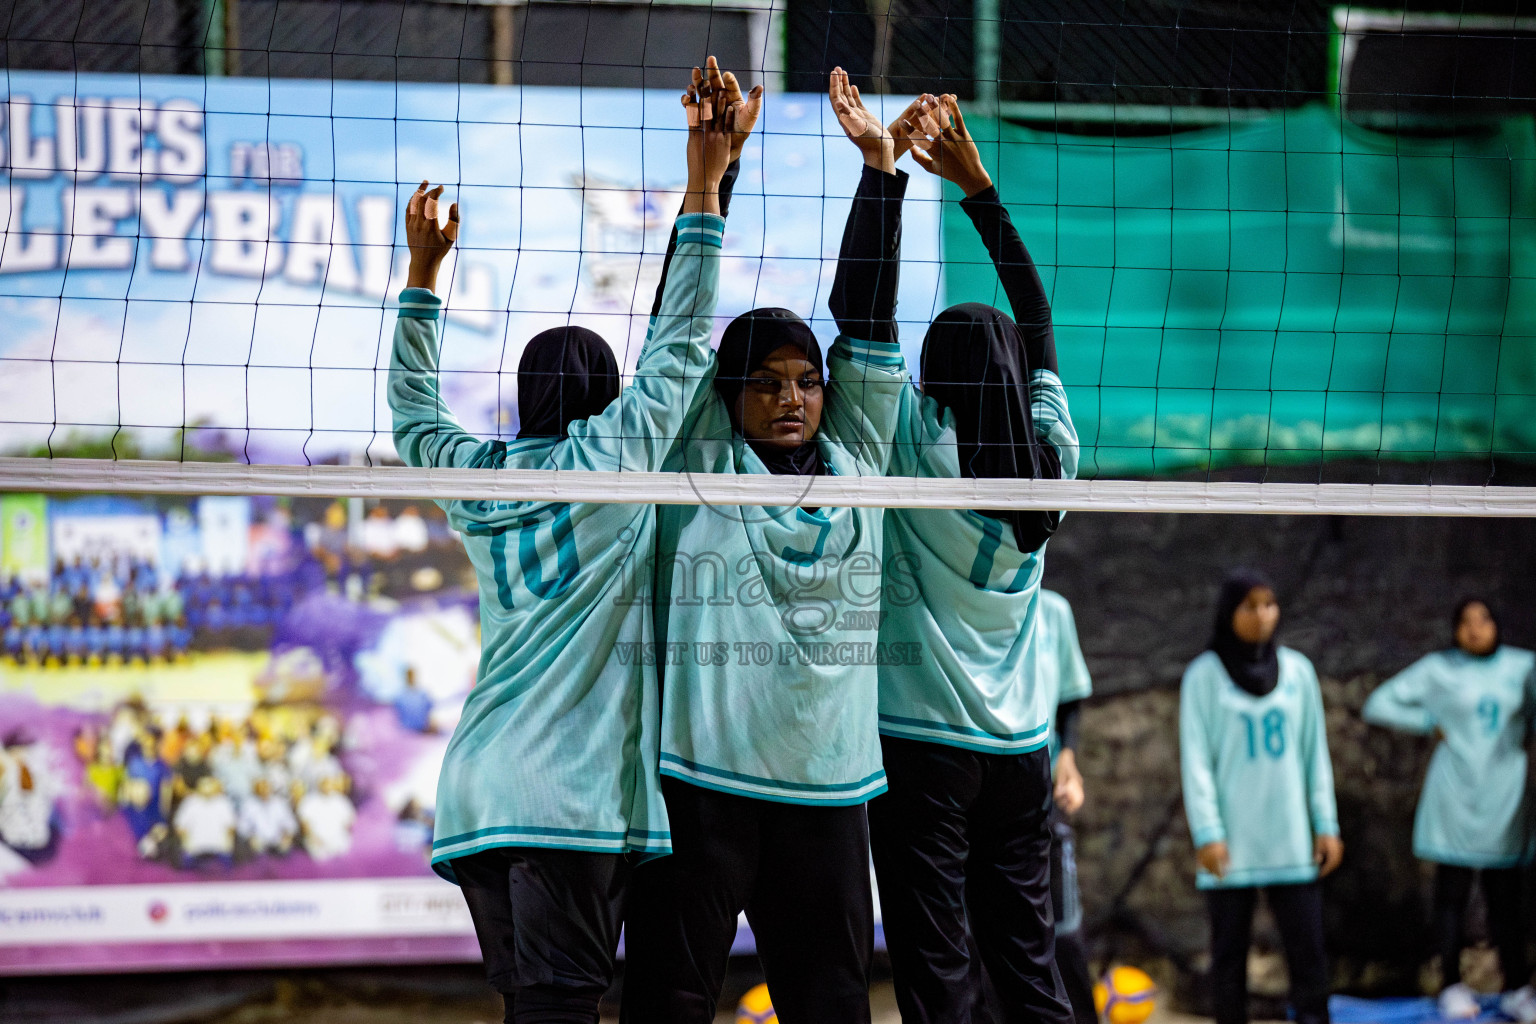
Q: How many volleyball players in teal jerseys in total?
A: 6